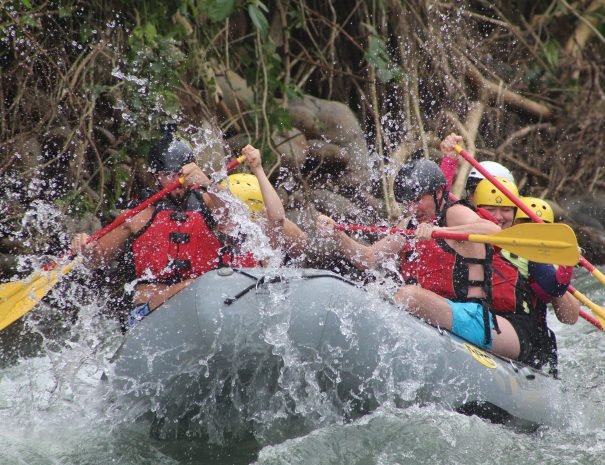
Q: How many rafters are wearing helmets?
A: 6